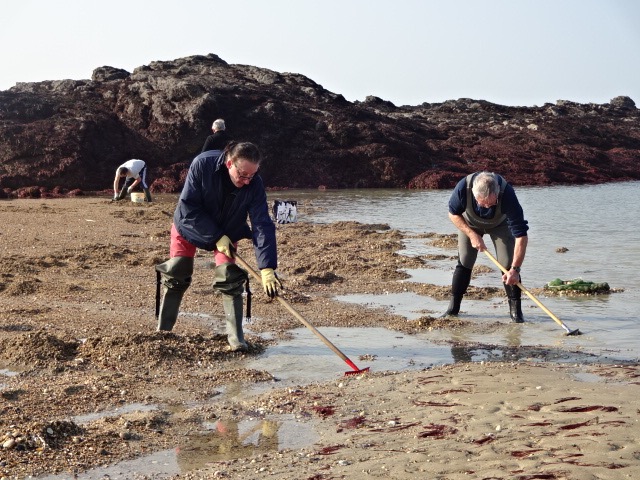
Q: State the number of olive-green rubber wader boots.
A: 2